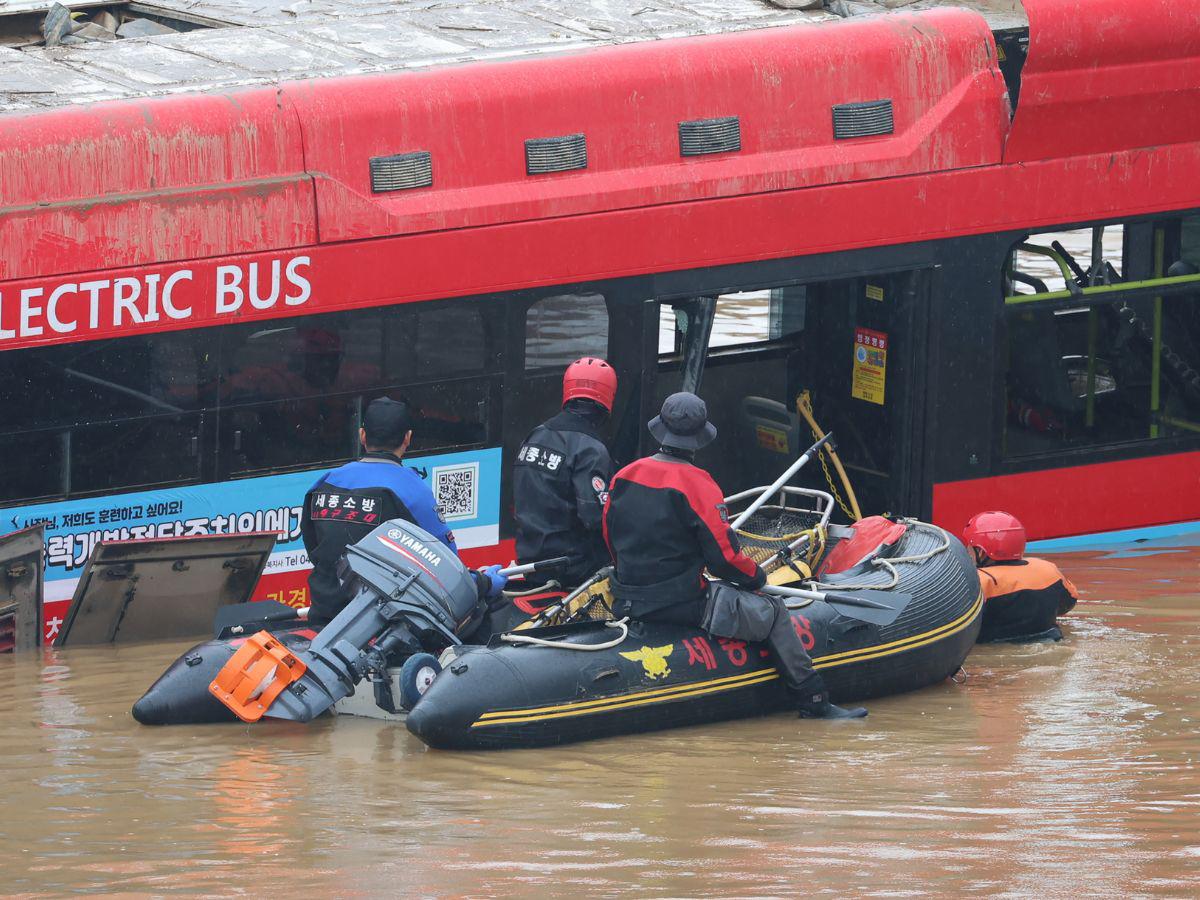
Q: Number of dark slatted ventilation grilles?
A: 4